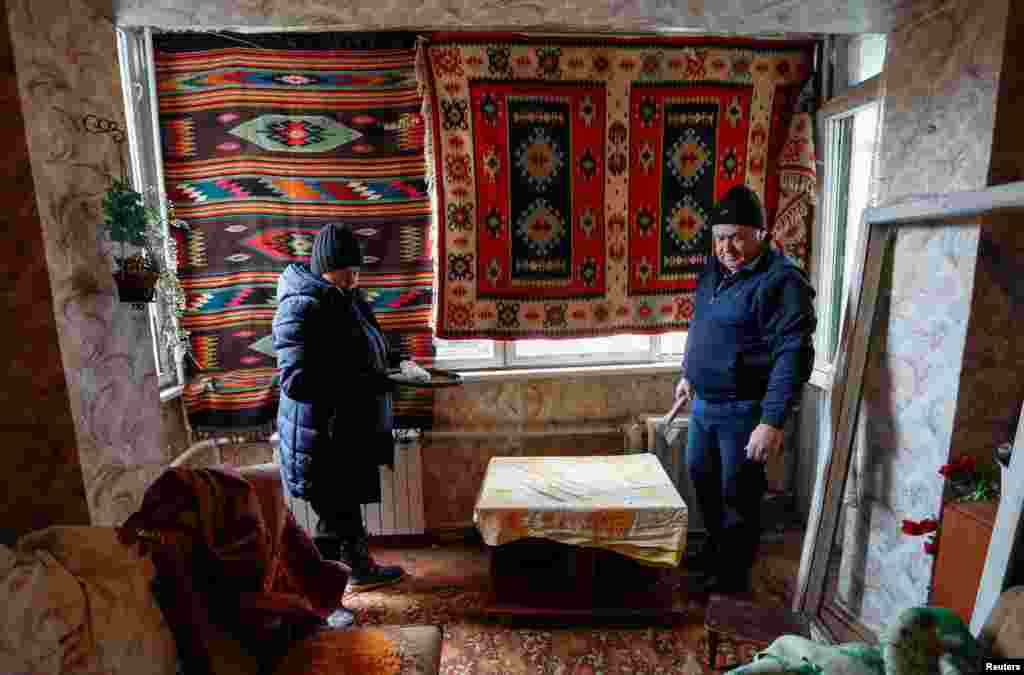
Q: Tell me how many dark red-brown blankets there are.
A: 1